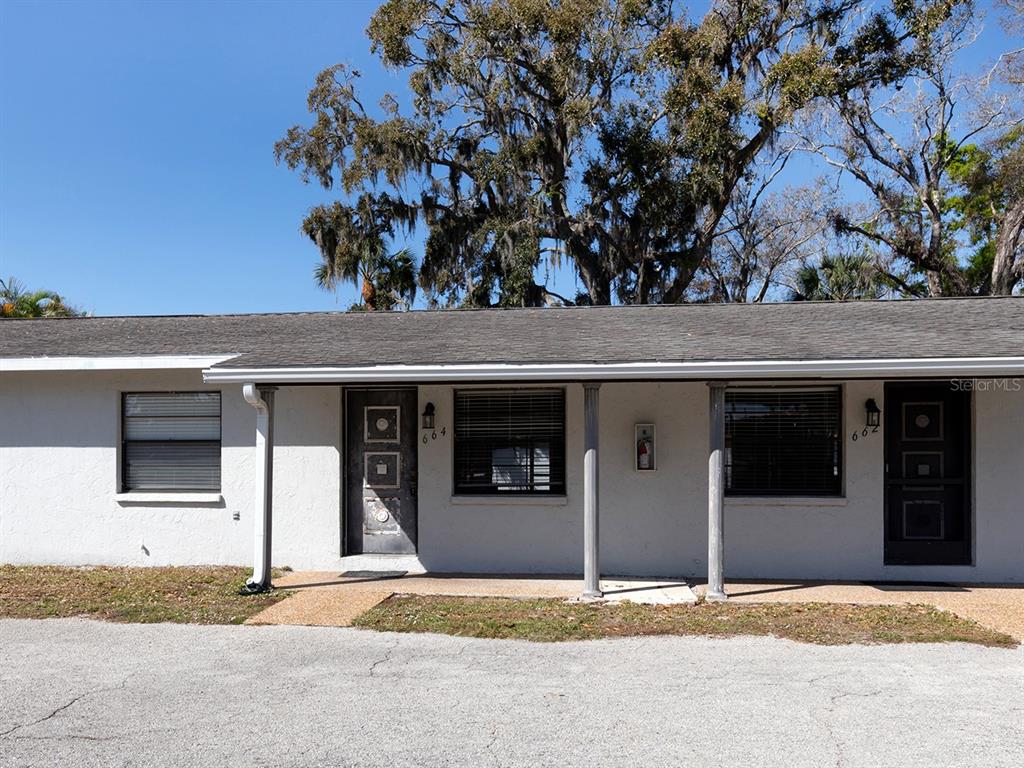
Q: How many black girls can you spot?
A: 0